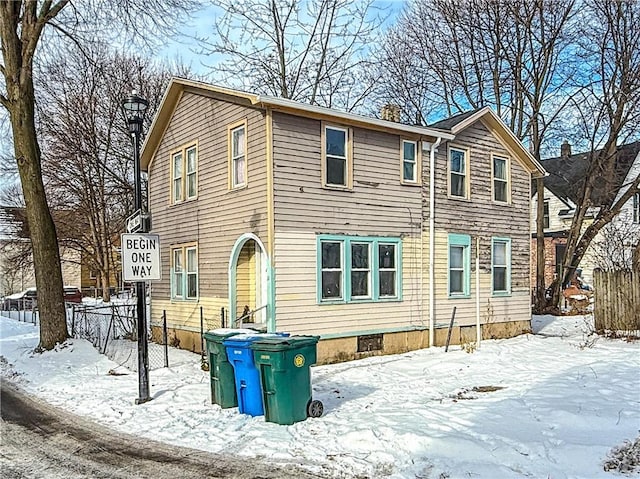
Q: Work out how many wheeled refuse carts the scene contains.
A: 3